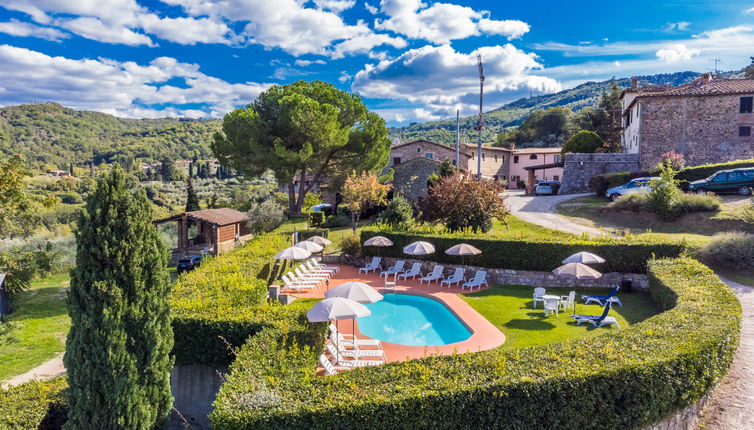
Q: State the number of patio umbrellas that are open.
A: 10